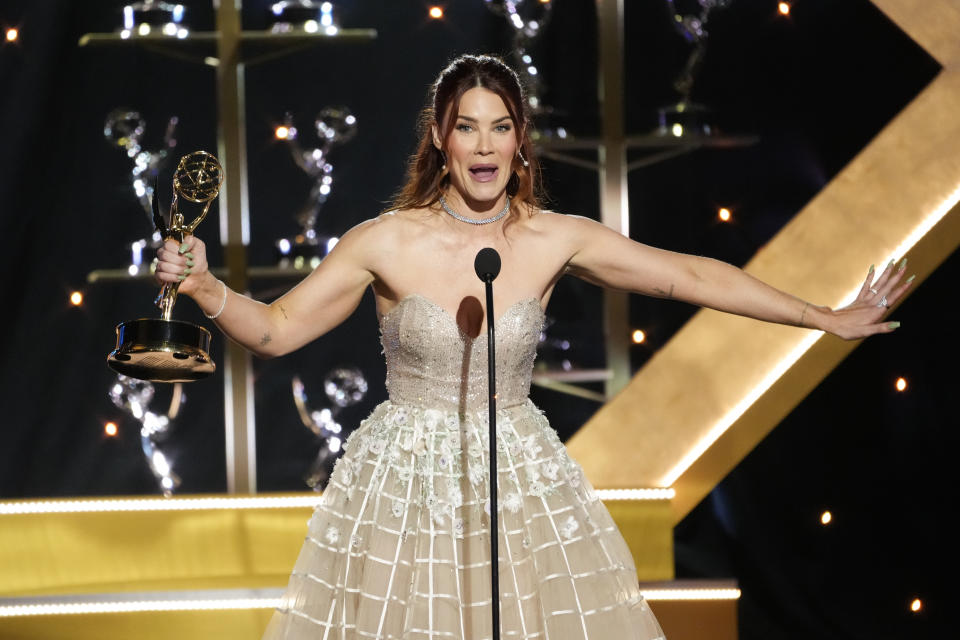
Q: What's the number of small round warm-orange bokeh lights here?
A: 11